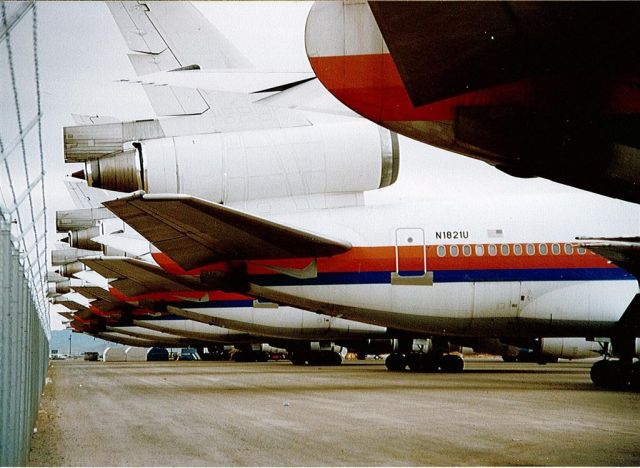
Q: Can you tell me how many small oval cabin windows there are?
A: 12